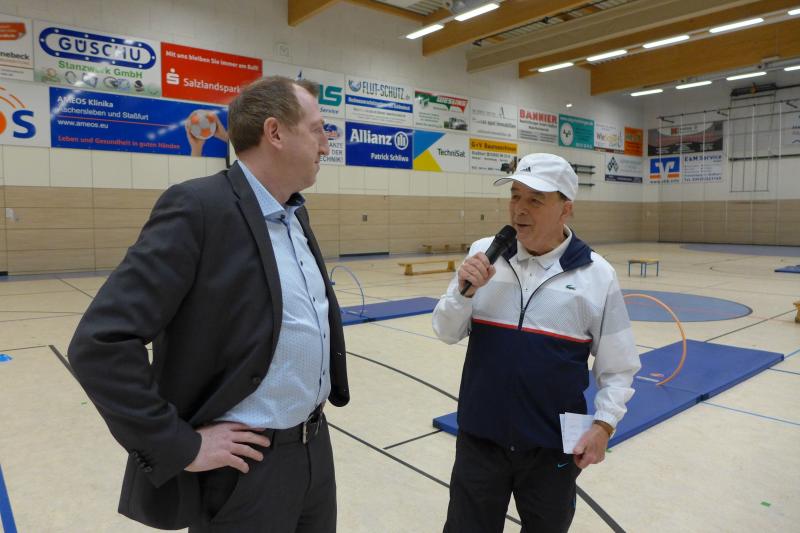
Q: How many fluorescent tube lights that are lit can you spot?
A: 11